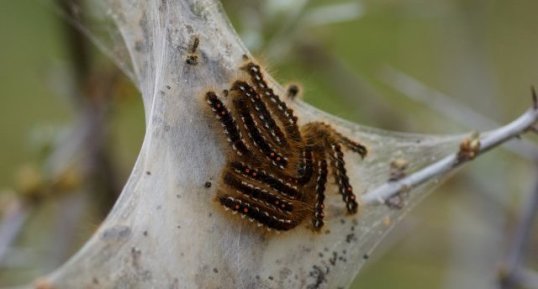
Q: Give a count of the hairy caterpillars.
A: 11